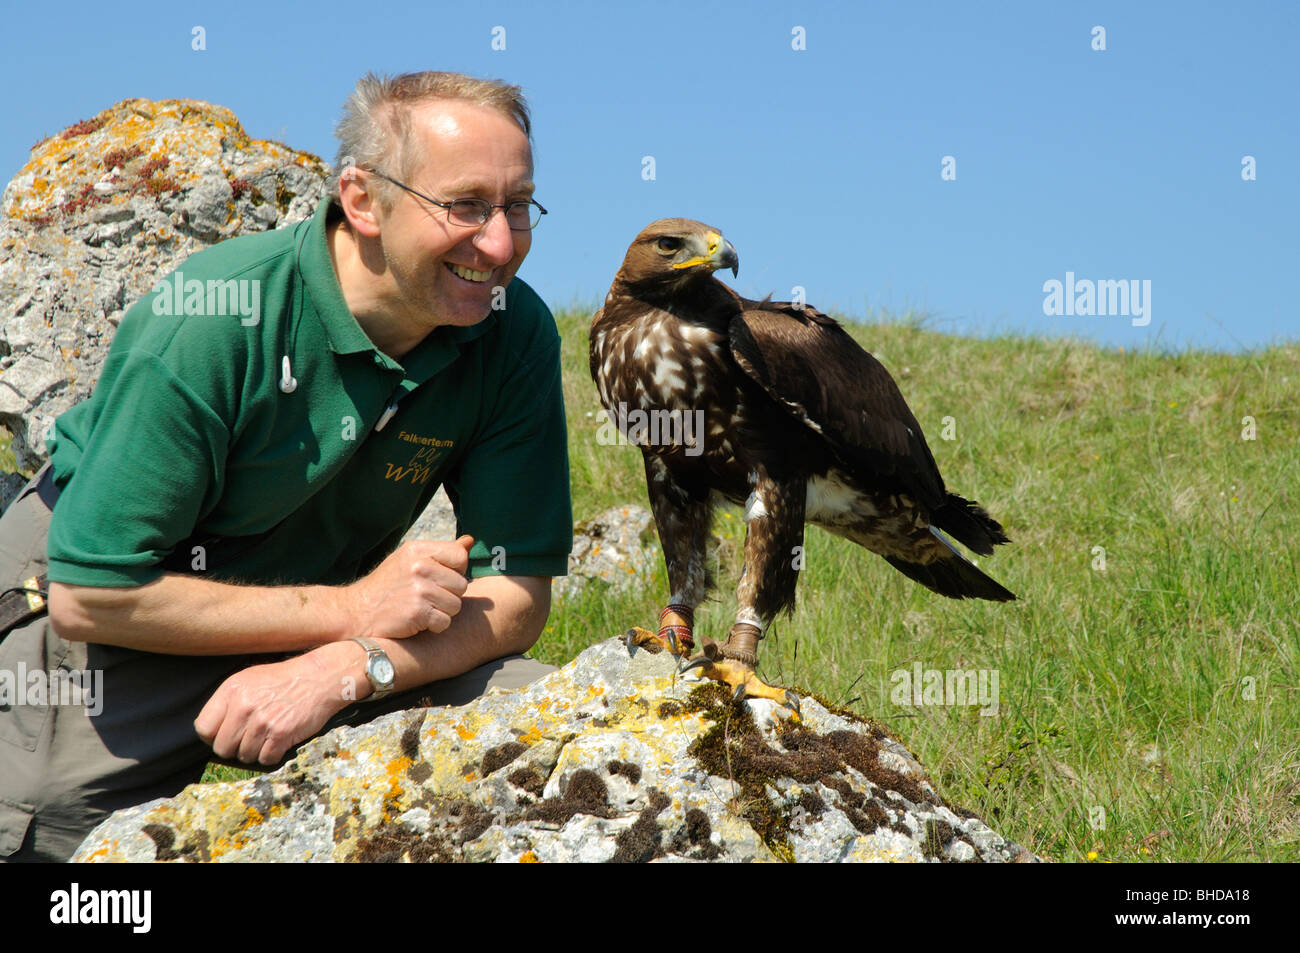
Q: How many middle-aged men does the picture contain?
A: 1